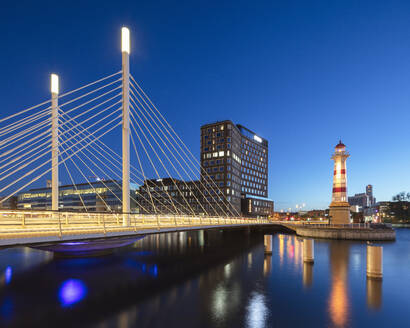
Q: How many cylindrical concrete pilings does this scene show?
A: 3